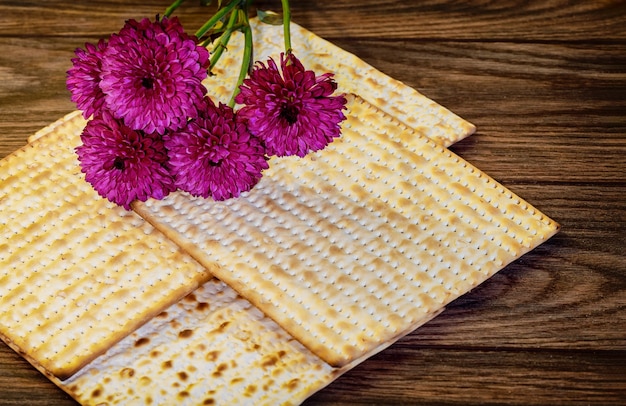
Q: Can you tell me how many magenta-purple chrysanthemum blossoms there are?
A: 5